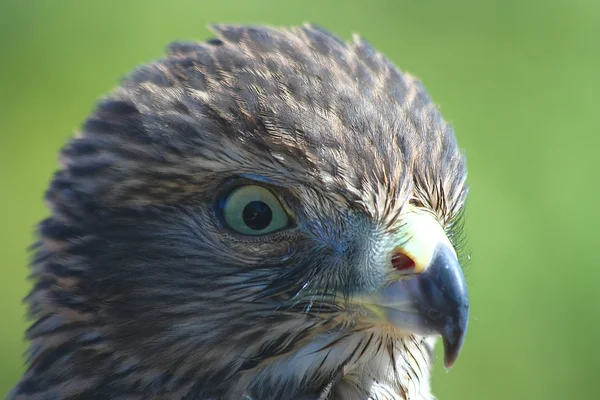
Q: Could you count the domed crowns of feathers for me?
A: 1